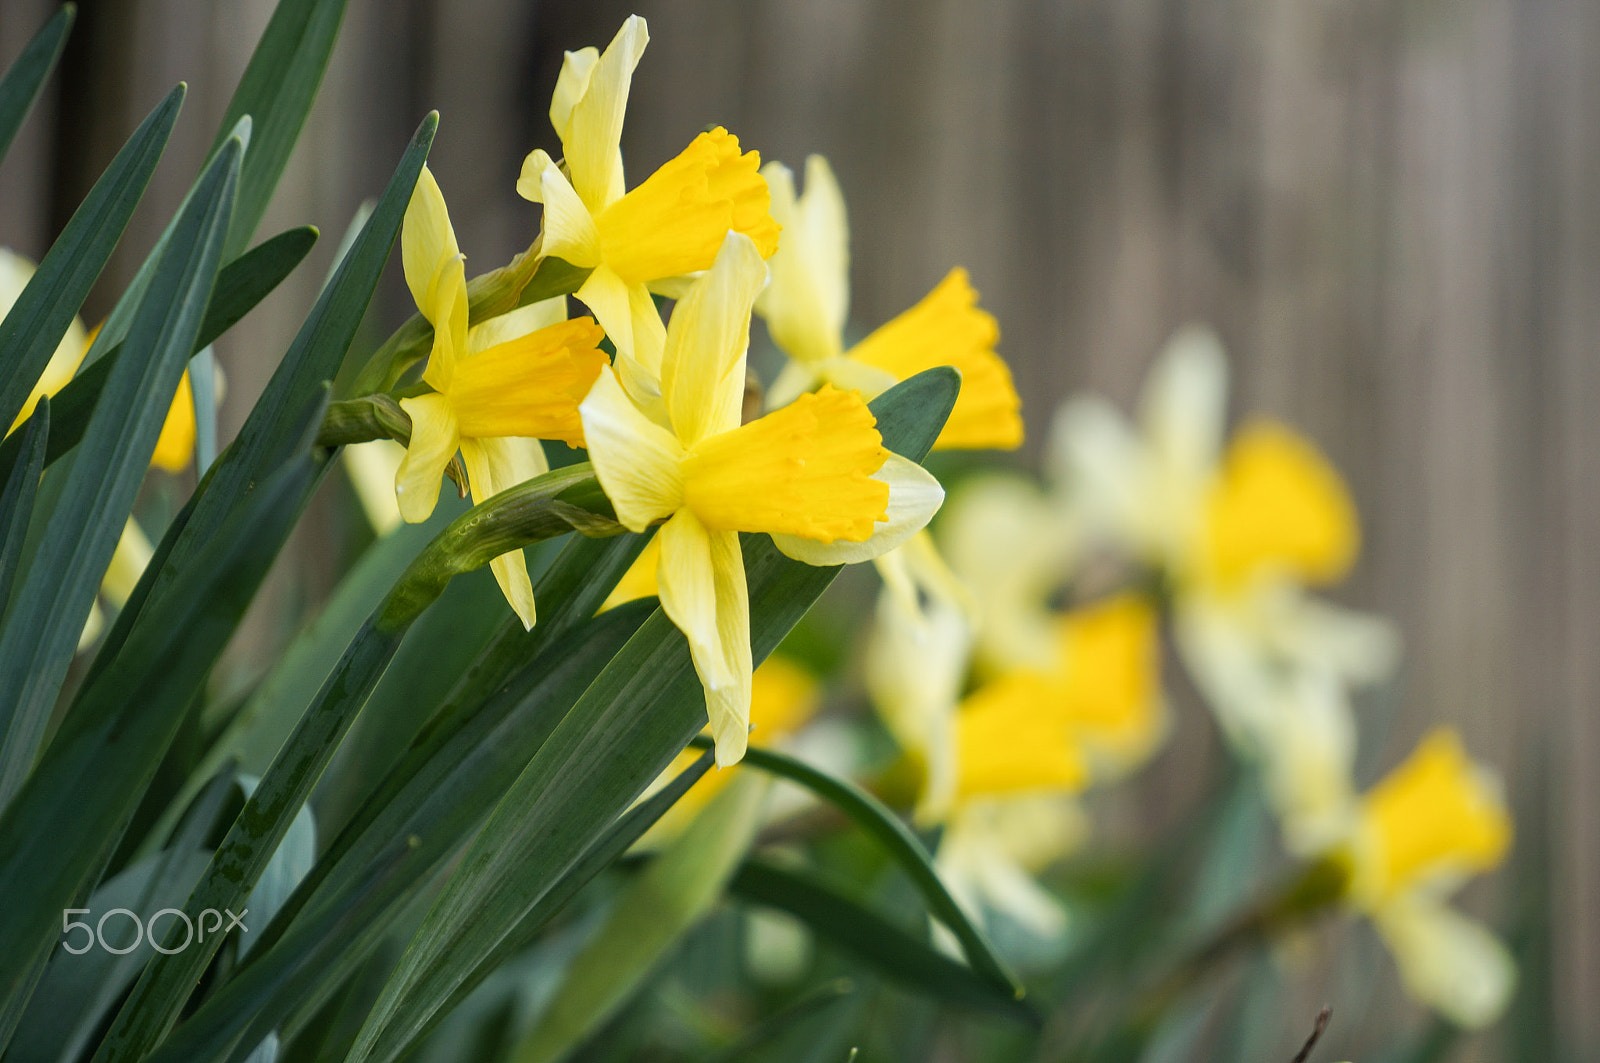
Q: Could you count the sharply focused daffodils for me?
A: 3